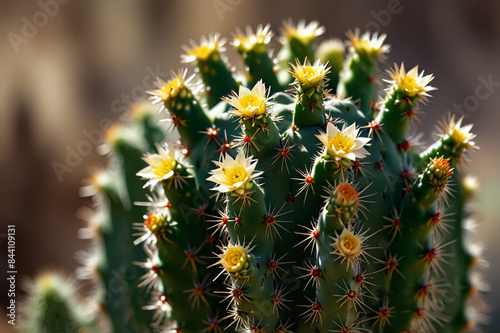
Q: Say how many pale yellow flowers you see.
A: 14